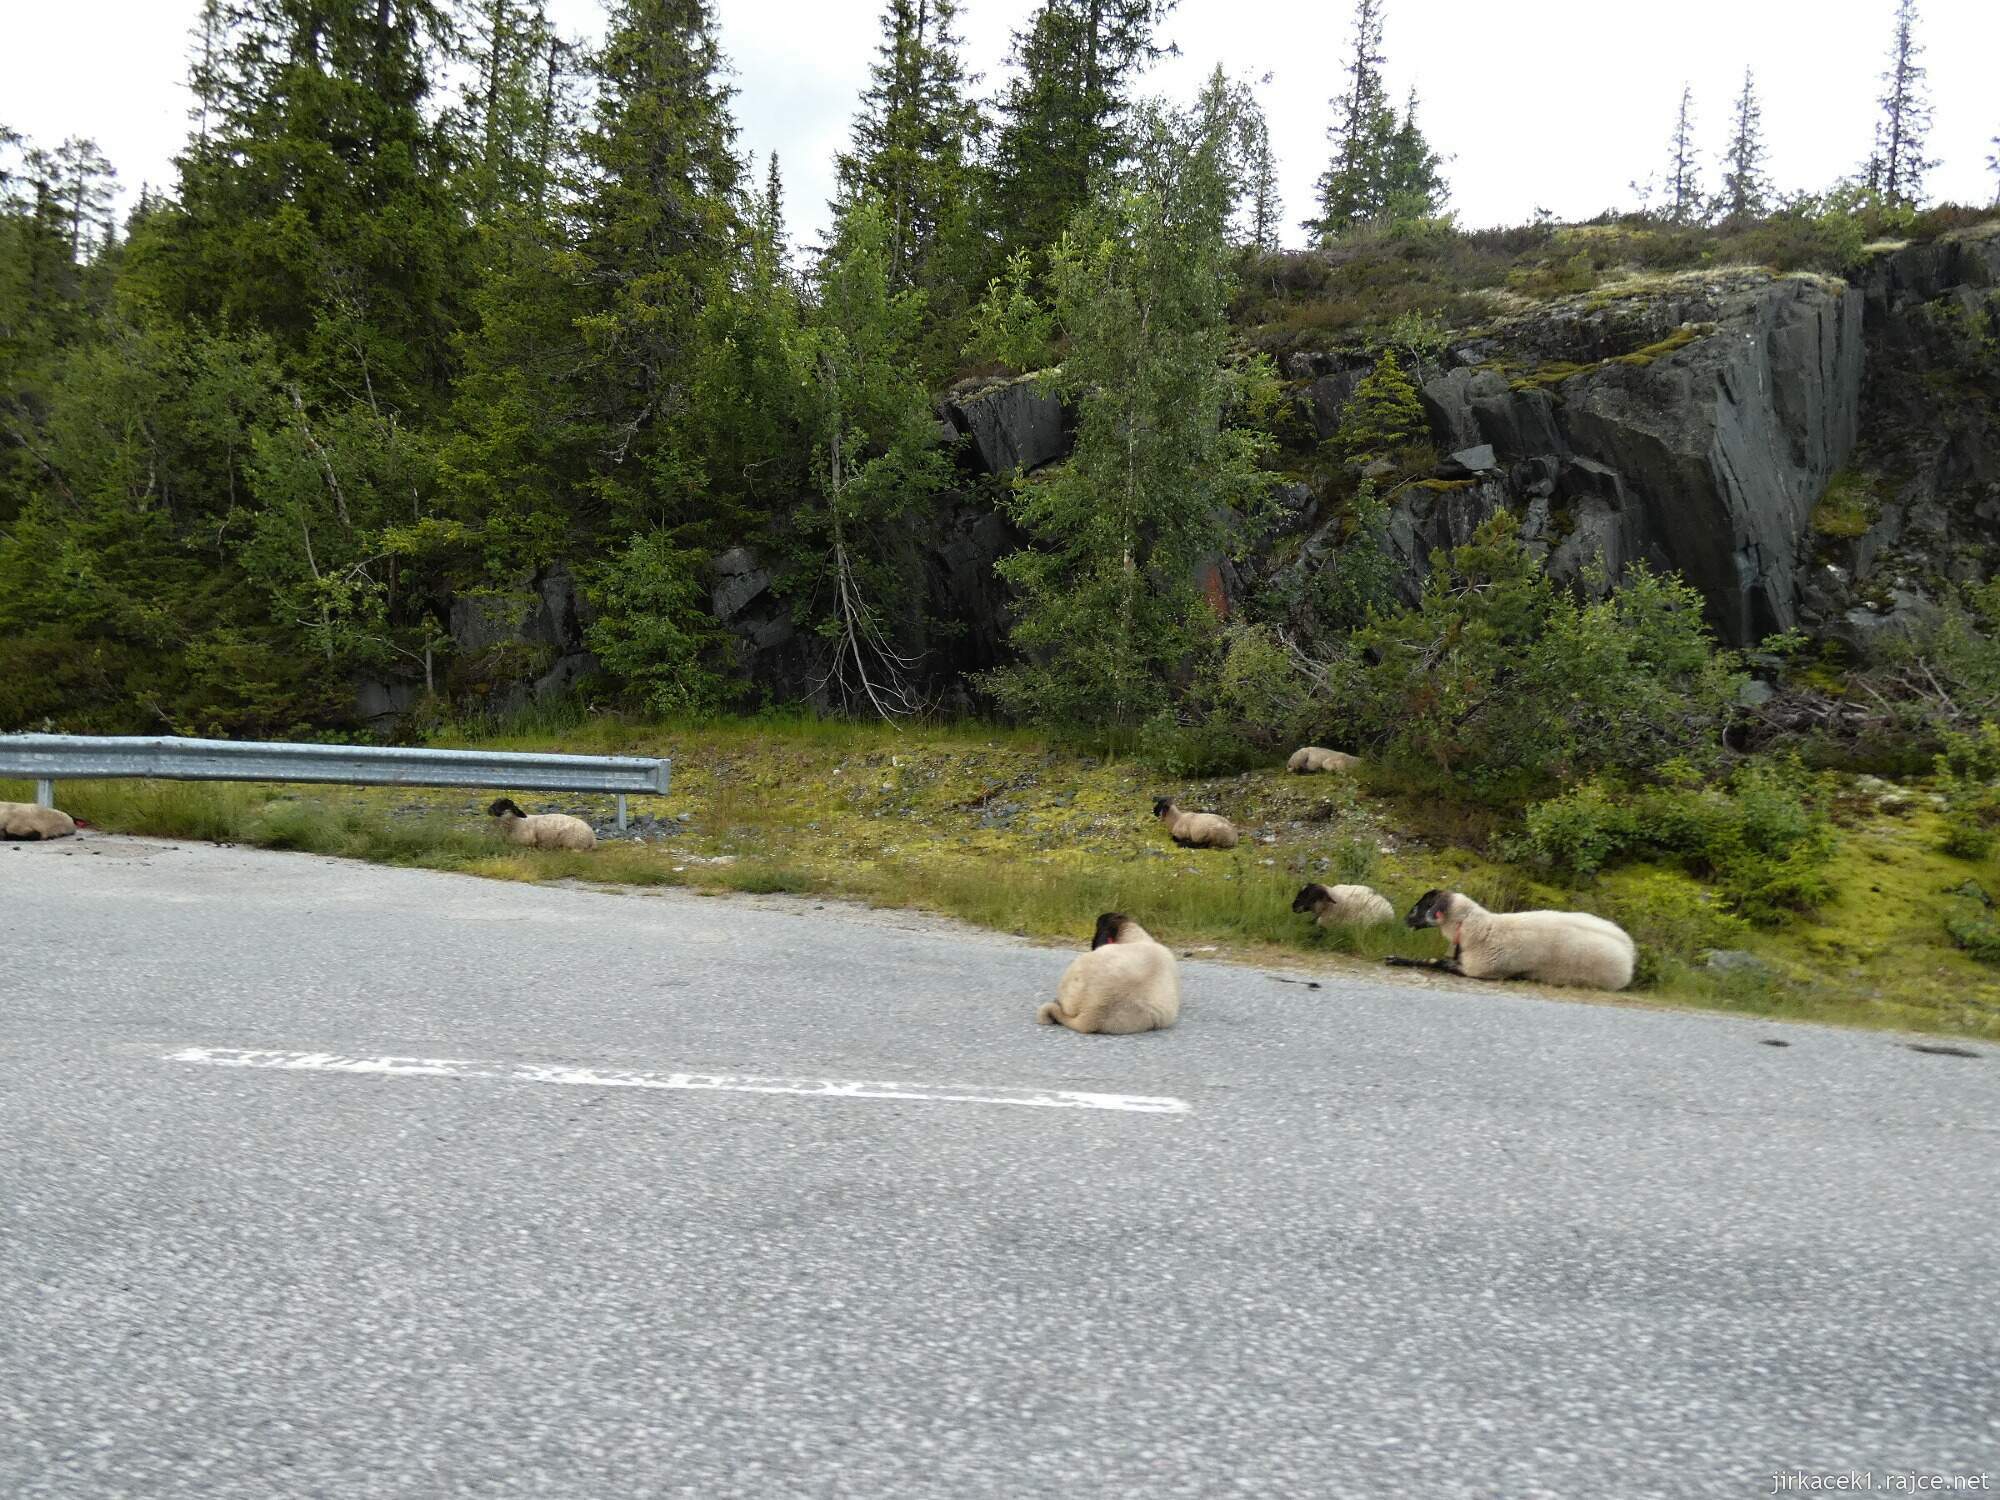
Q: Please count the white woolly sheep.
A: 7